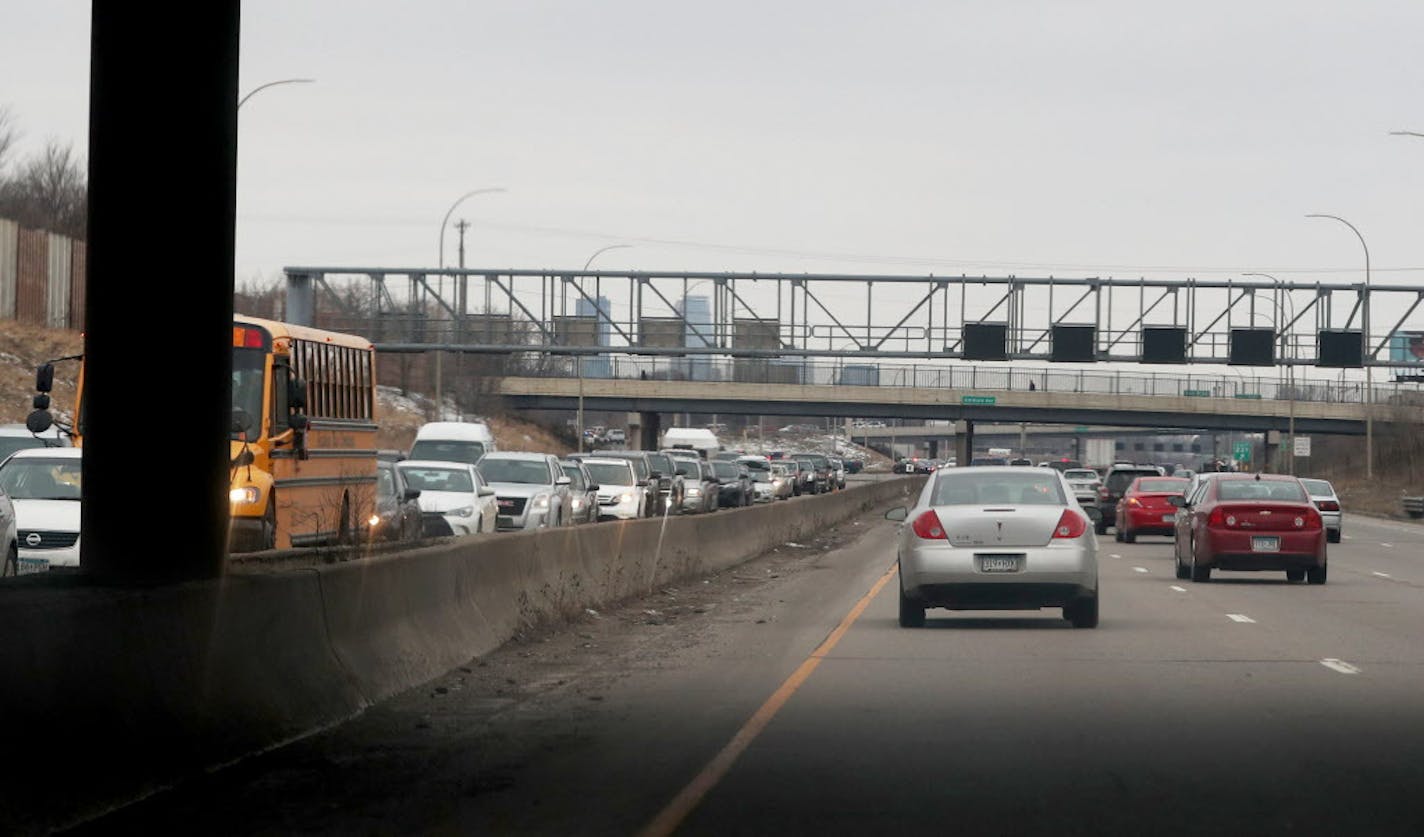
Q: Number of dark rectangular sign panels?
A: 5